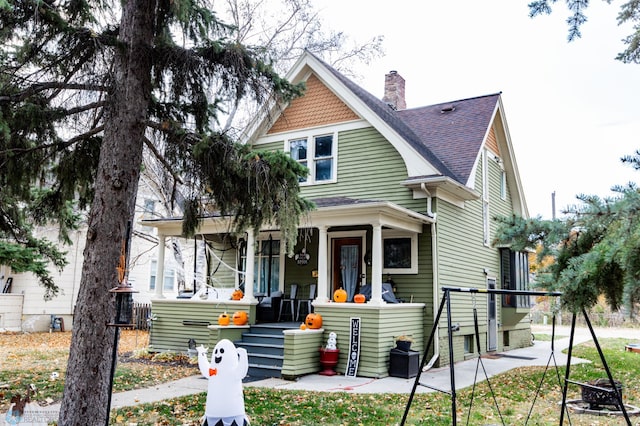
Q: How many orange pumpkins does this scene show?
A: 7